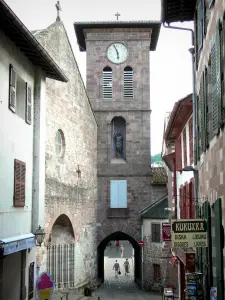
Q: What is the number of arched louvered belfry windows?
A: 2